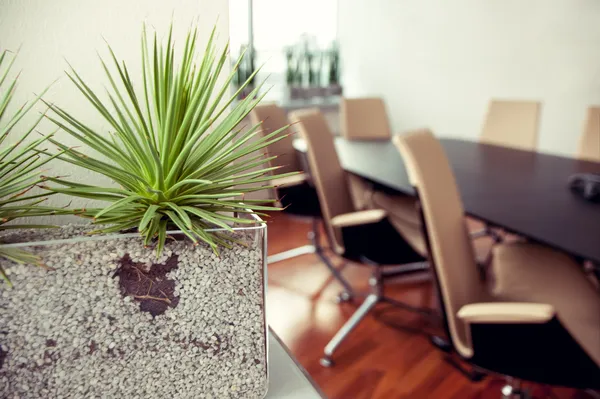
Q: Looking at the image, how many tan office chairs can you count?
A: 6